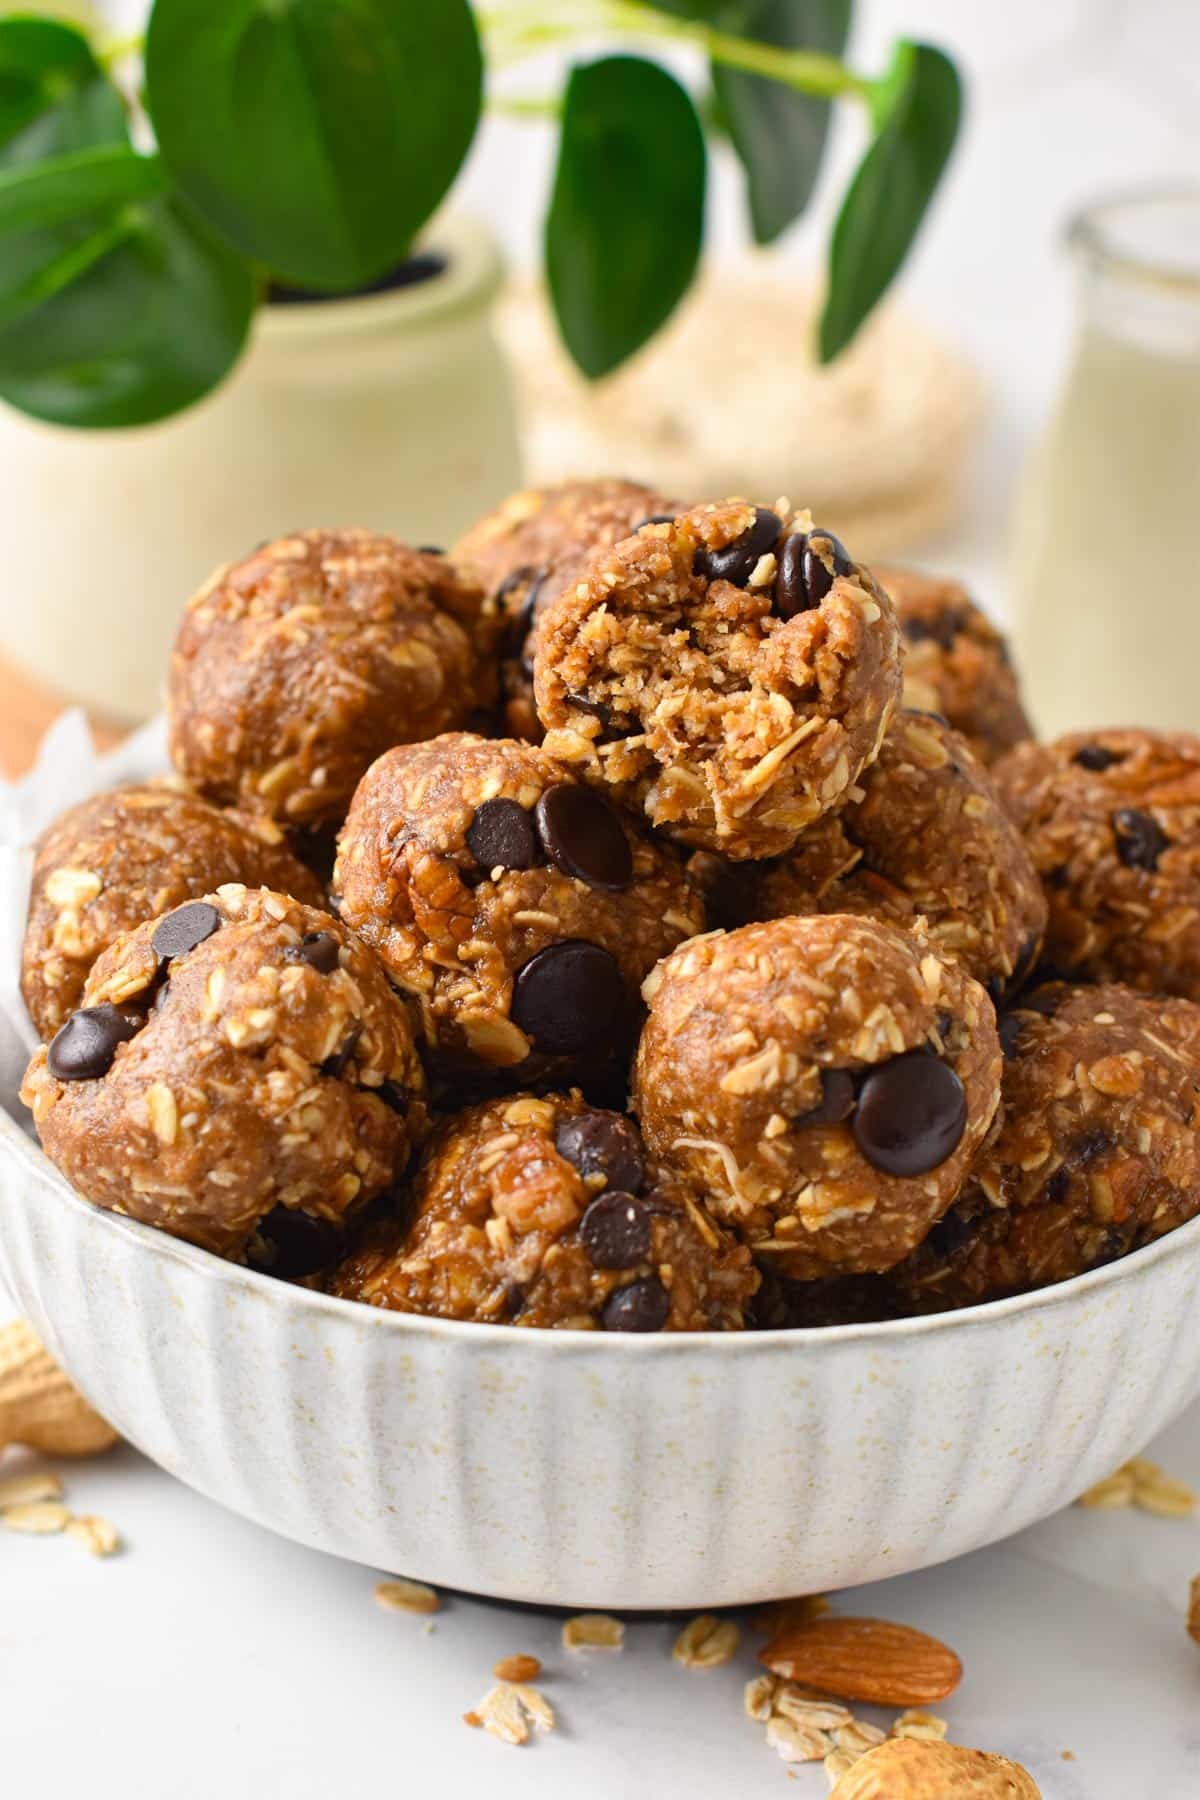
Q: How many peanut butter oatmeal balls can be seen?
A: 12